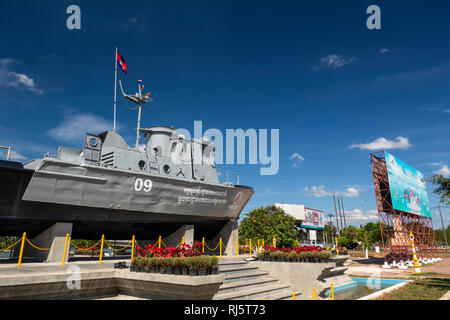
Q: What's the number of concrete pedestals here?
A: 3